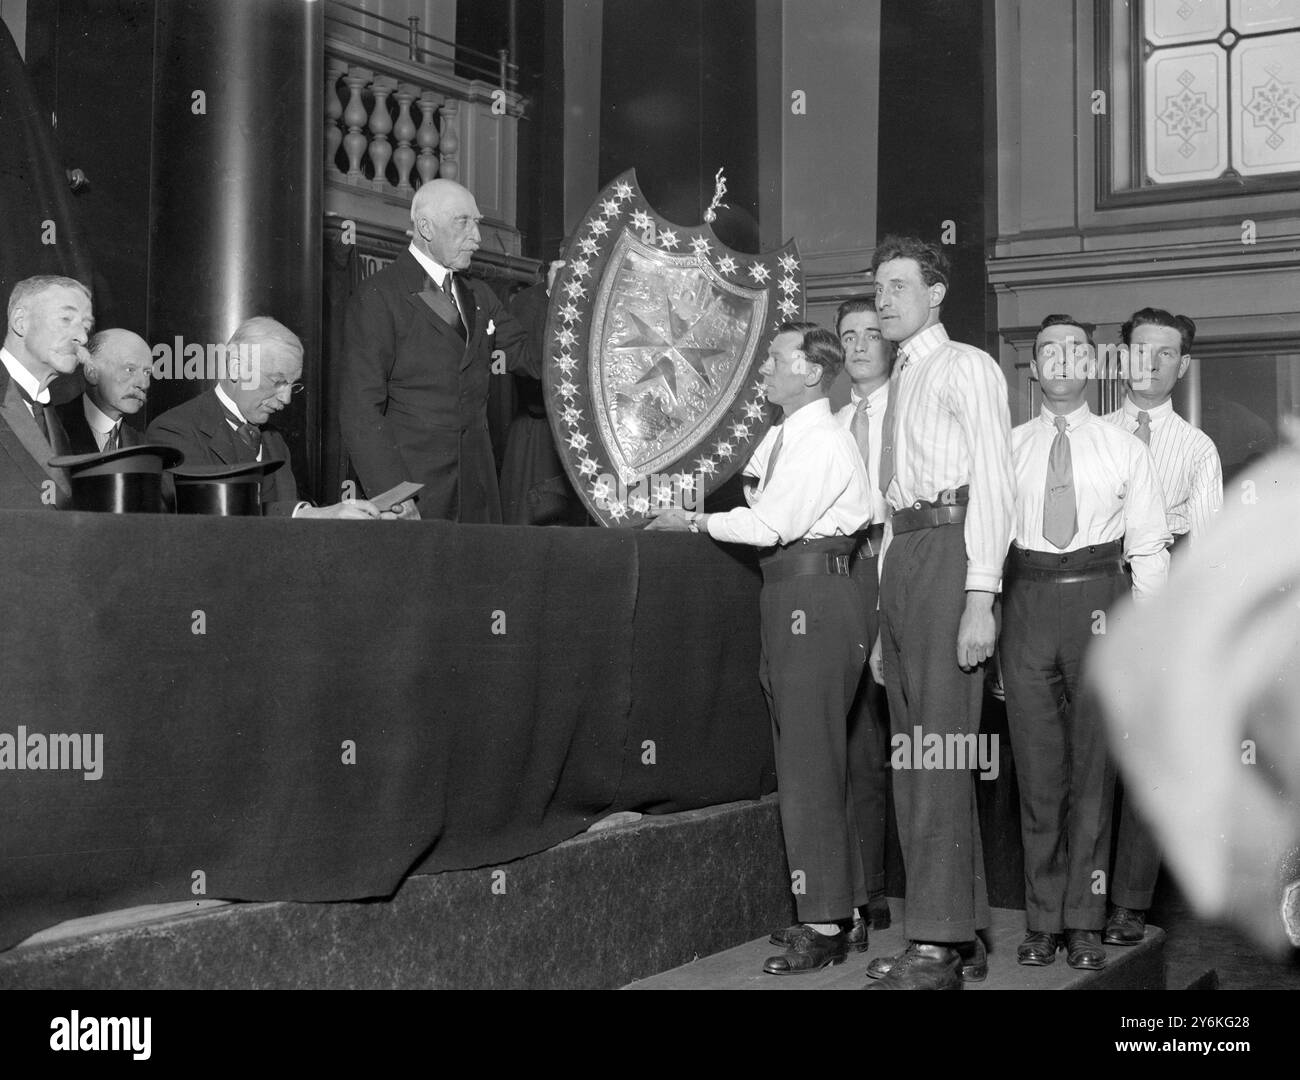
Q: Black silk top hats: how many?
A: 2